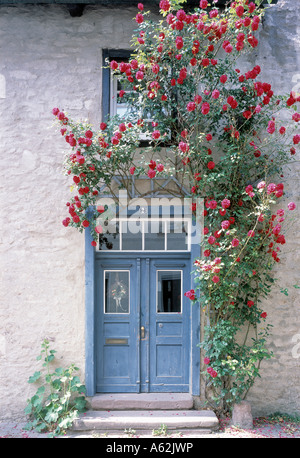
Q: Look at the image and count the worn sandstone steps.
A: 2